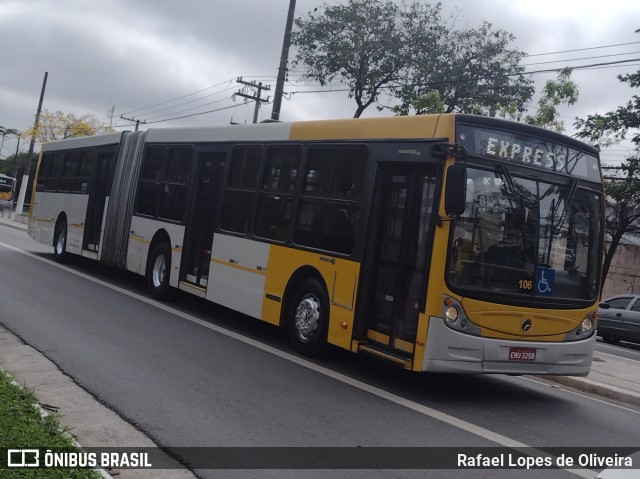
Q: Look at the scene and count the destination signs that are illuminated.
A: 1